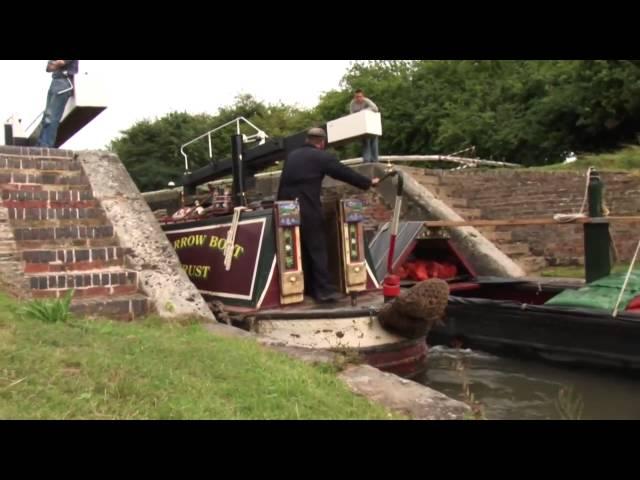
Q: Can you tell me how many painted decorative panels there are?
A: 2